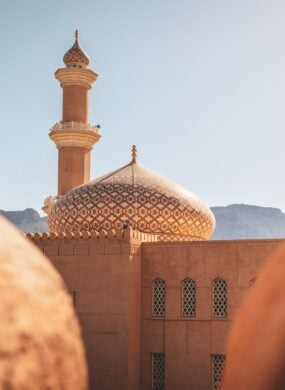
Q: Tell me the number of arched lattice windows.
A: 3